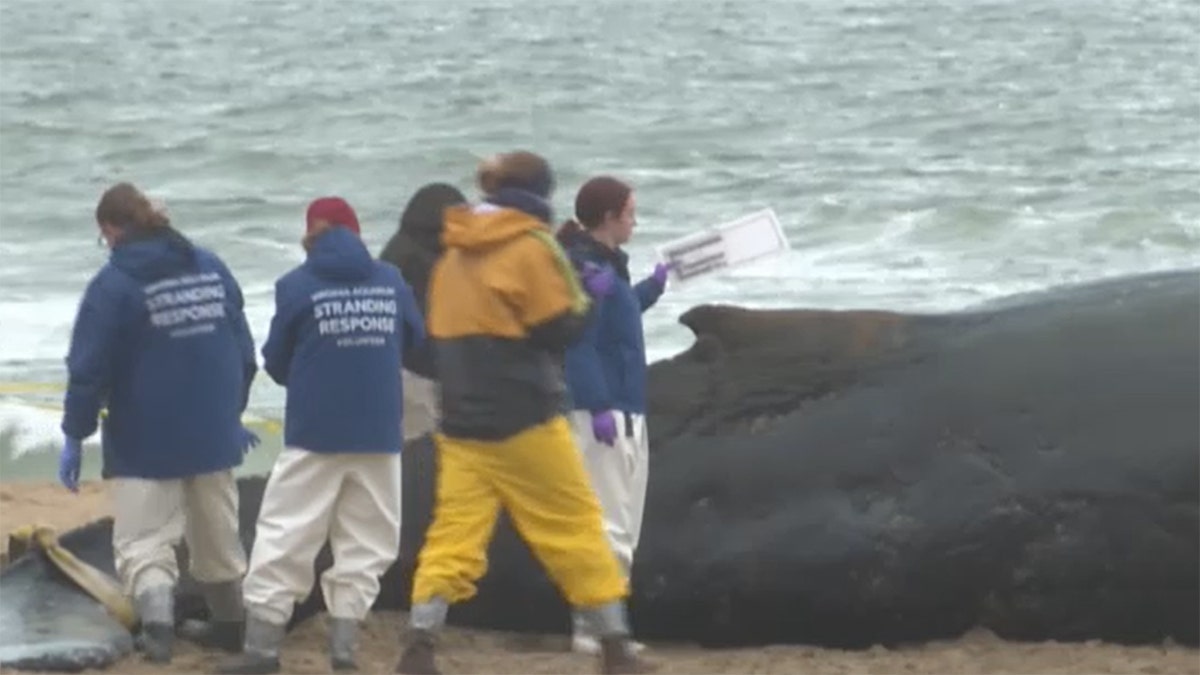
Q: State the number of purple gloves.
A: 3